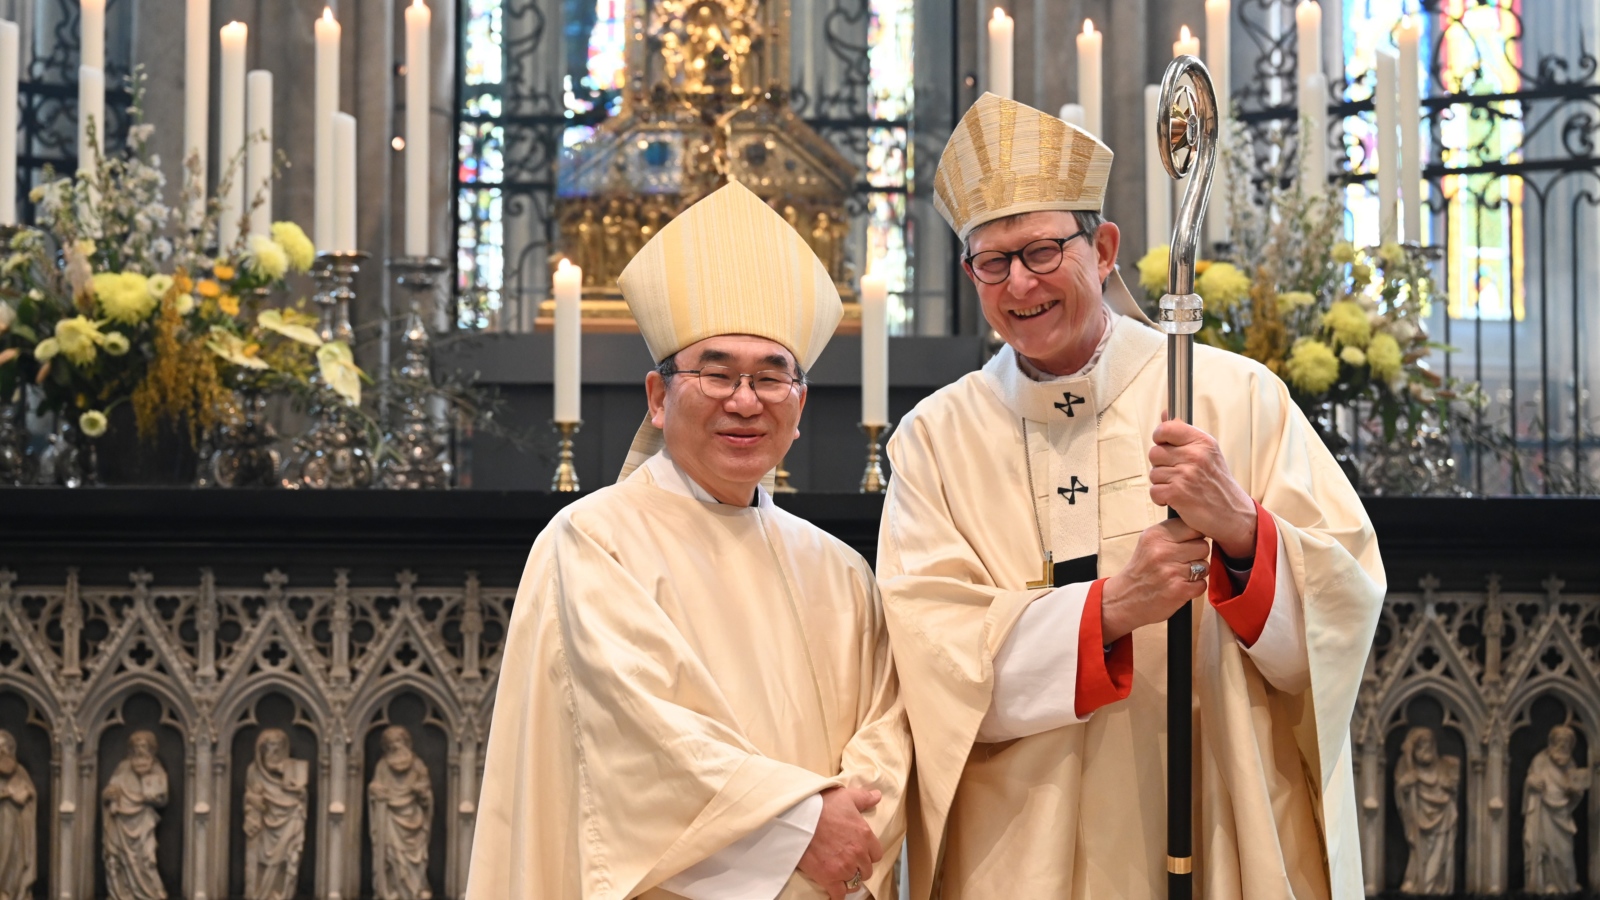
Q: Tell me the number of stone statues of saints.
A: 6